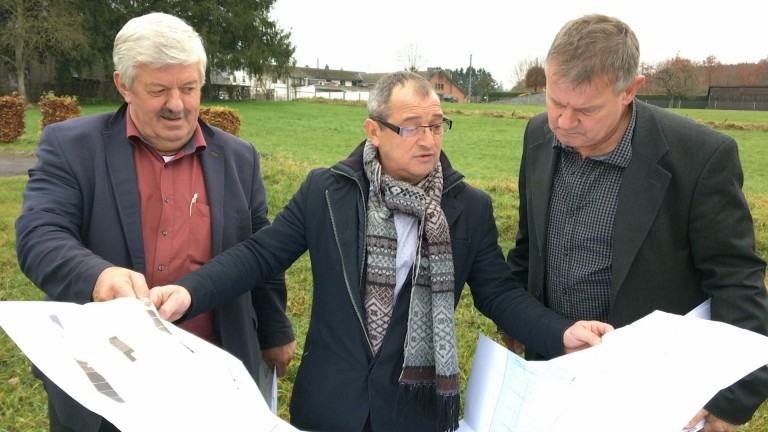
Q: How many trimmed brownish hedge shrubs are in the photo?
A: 3